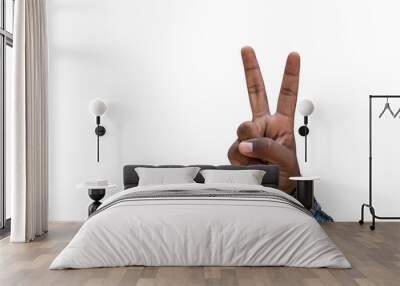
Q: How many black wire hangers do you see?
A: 2